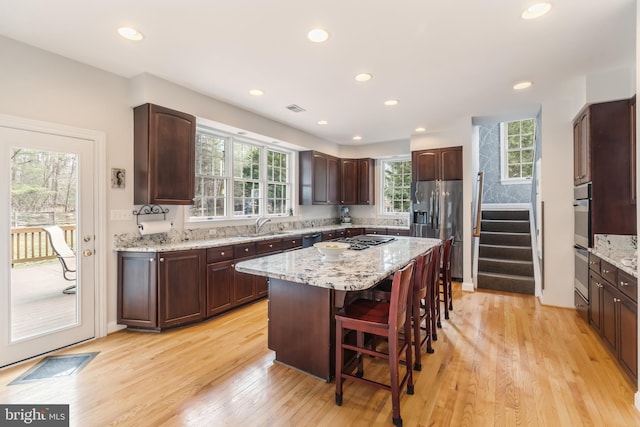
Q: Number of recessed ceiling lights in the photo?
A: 10